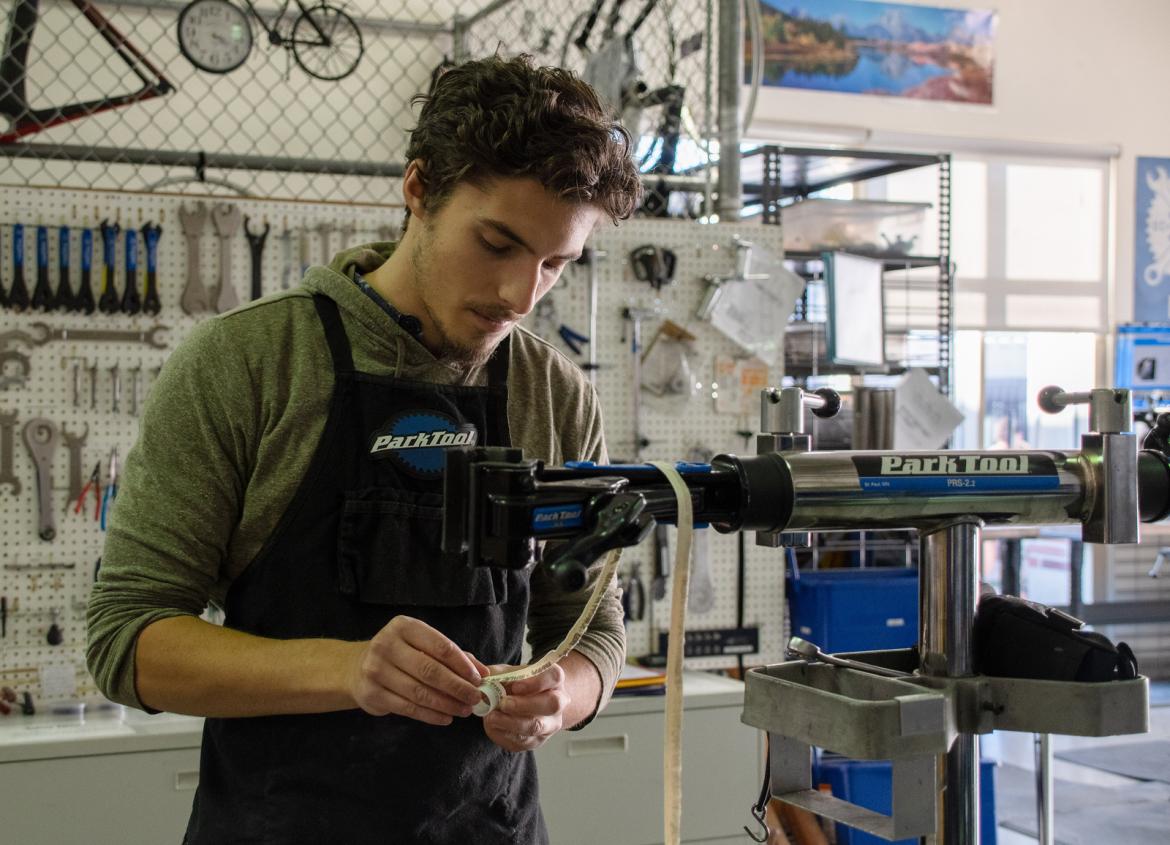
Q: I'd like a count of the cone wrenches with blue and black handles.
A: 7